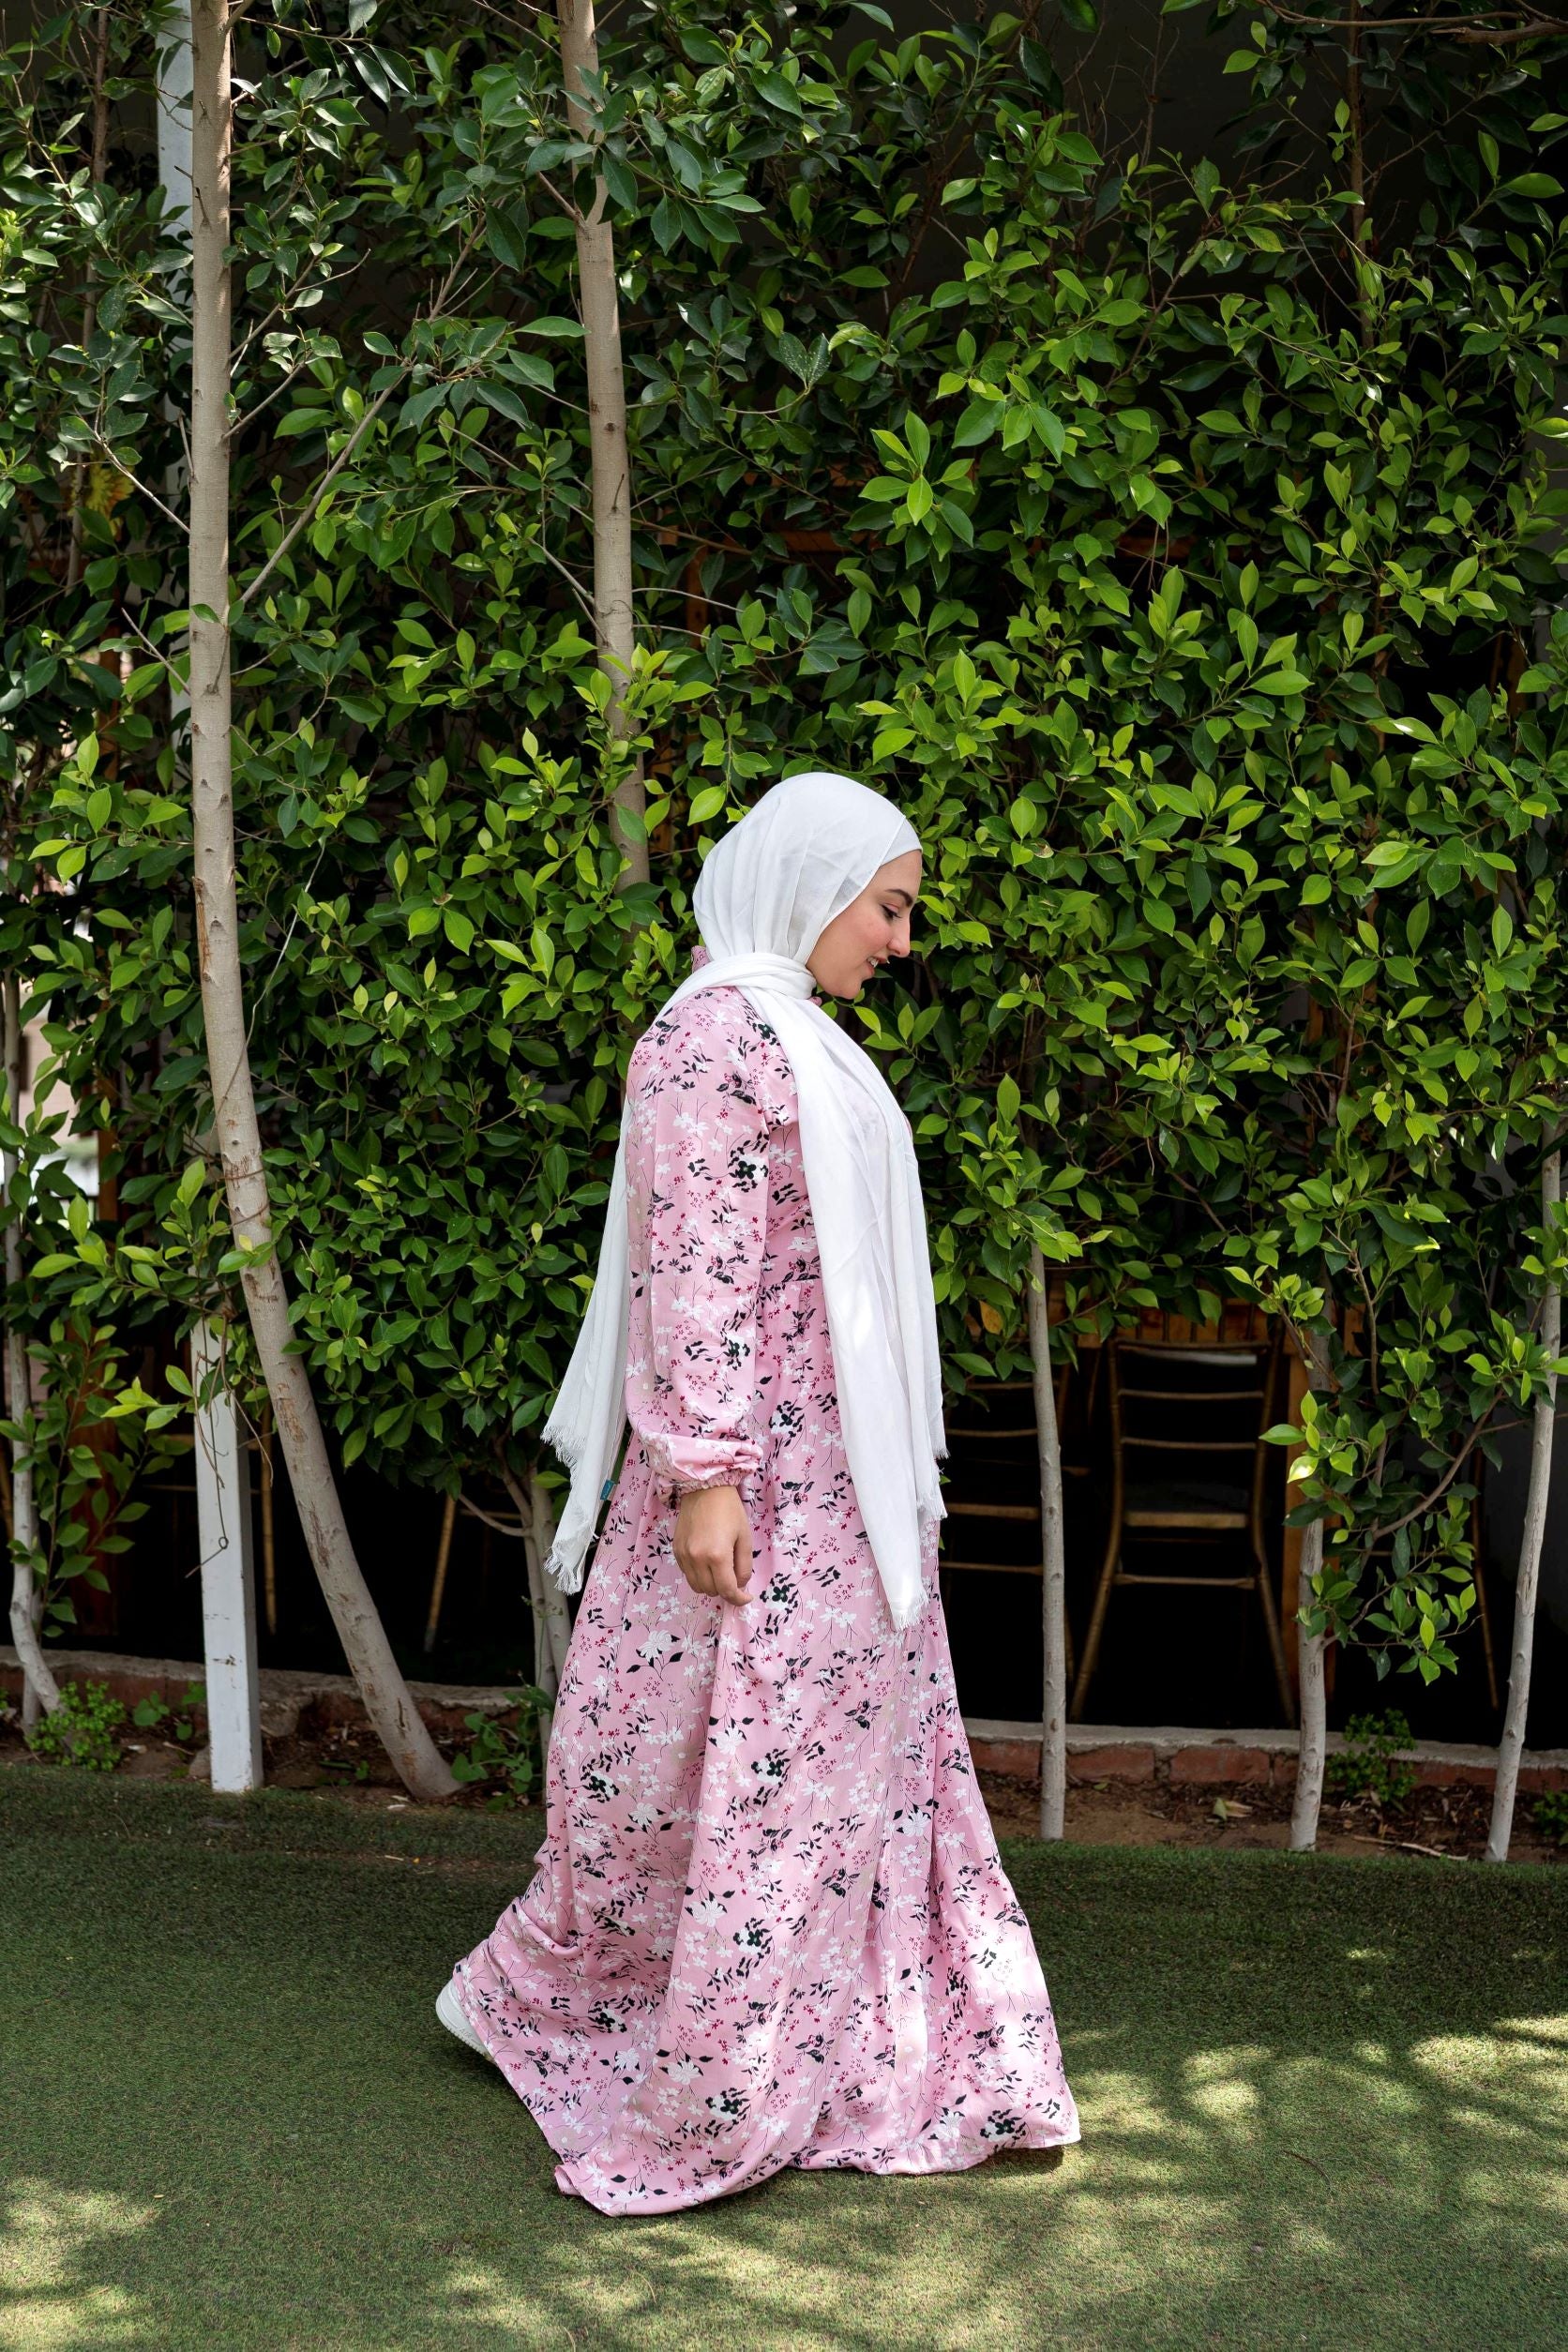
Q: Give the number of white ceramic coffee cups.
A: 0